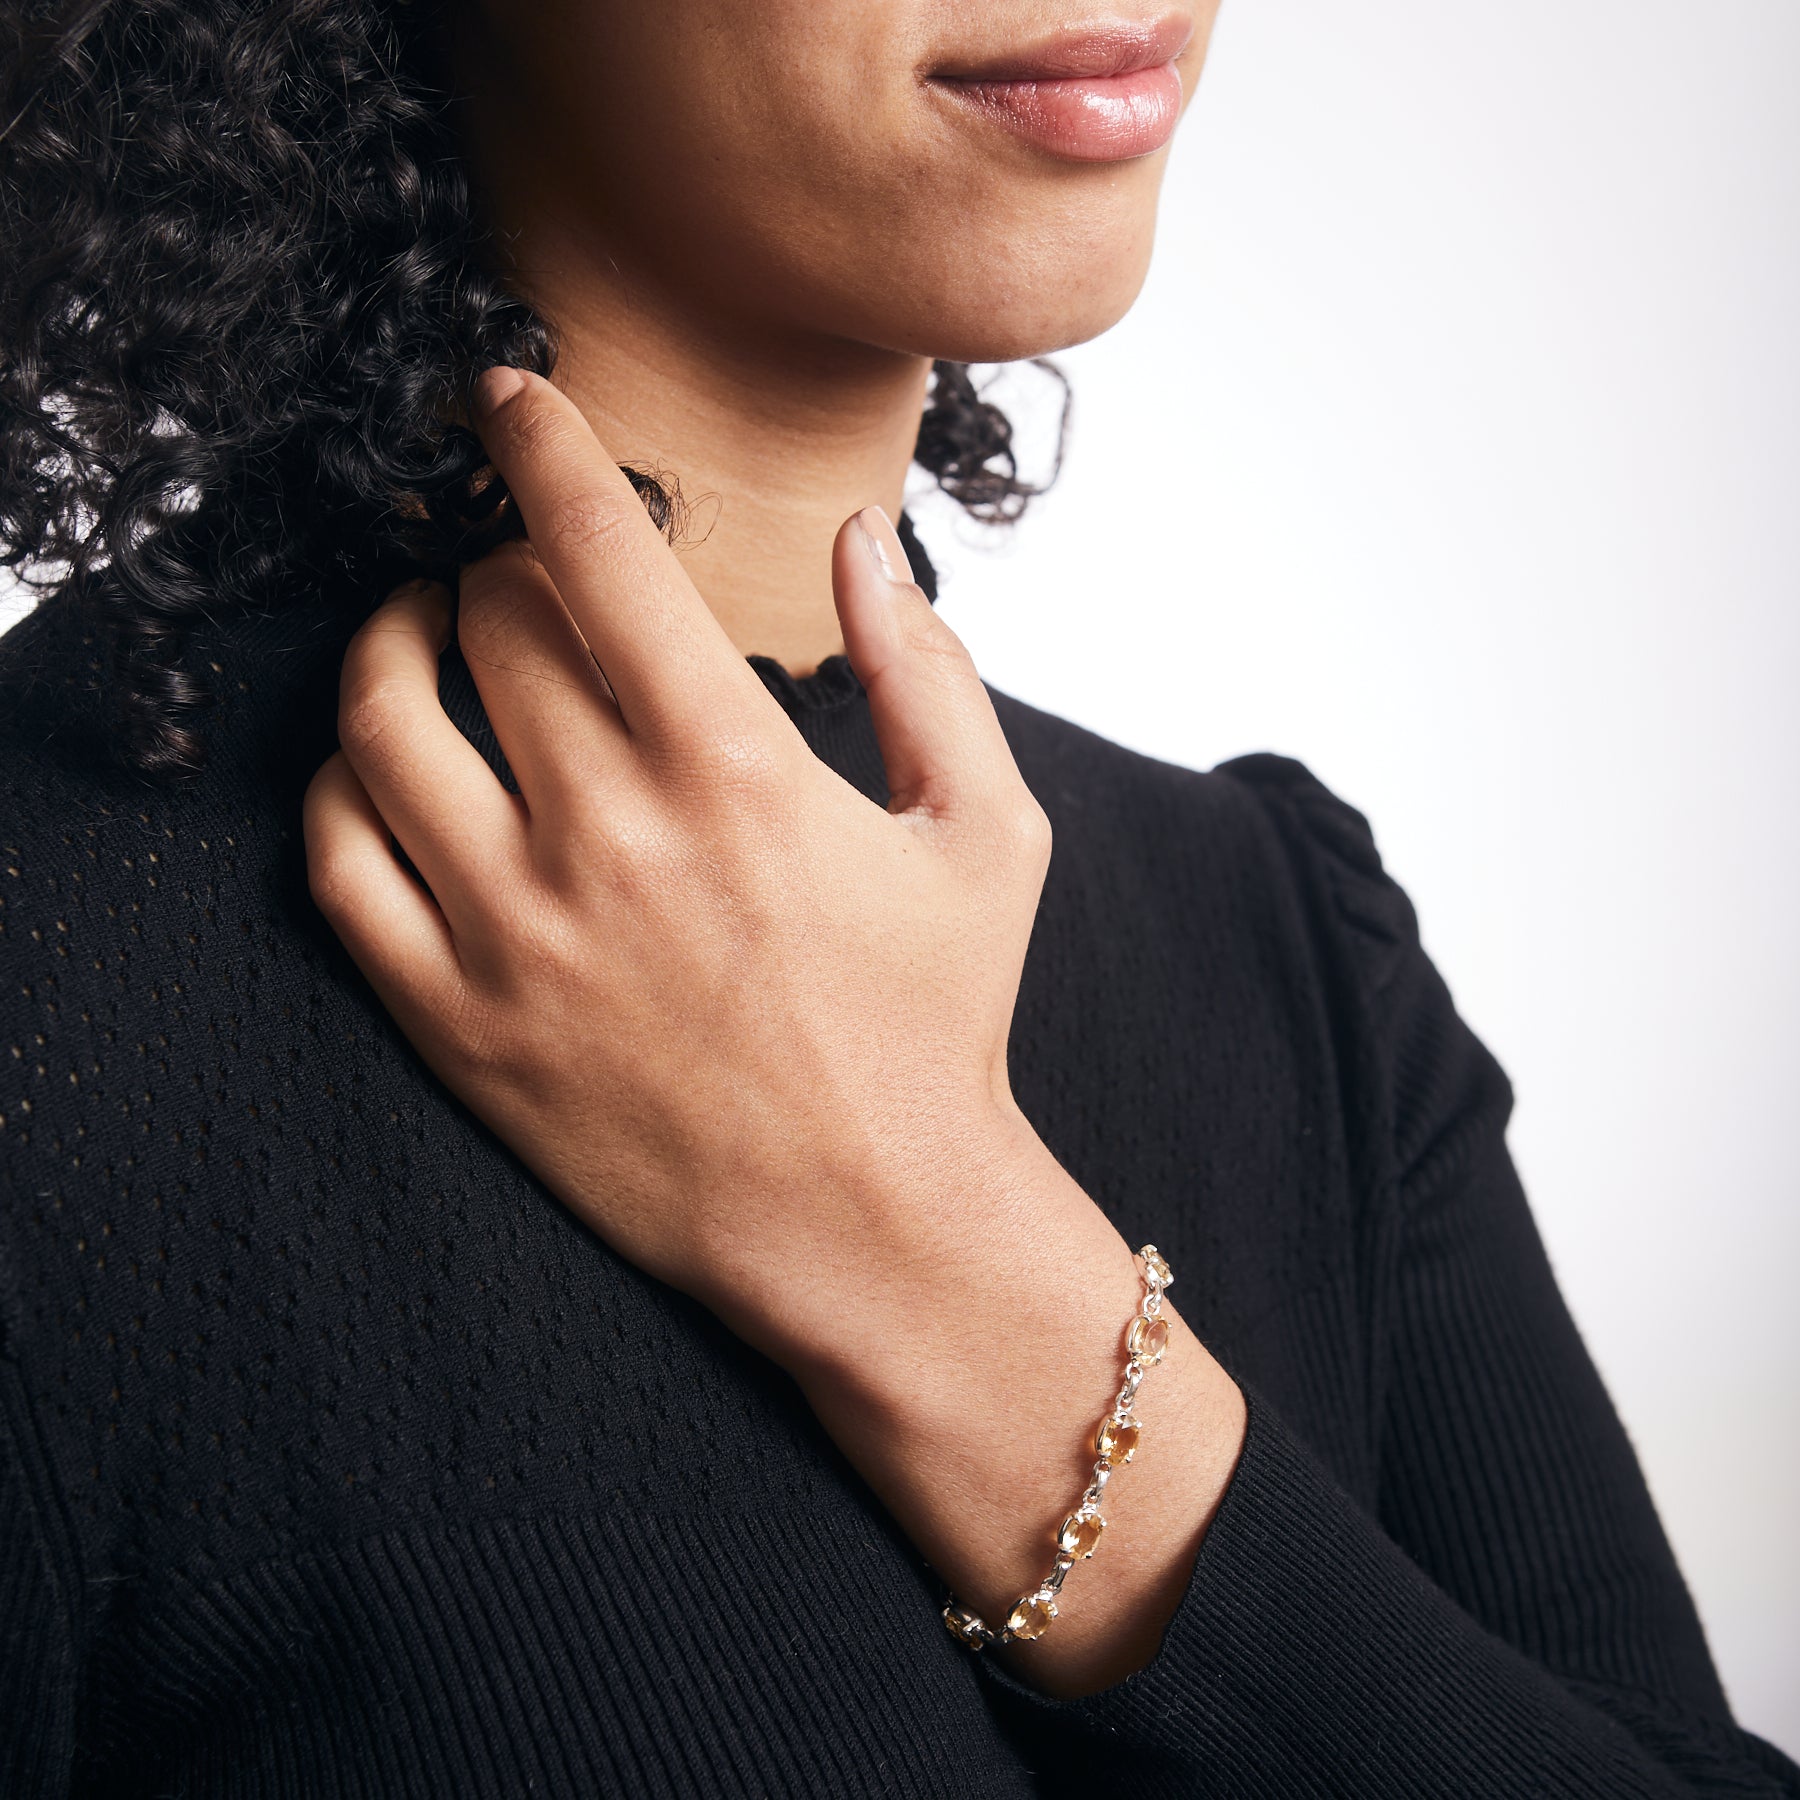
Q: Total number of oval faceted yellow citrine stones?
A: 6